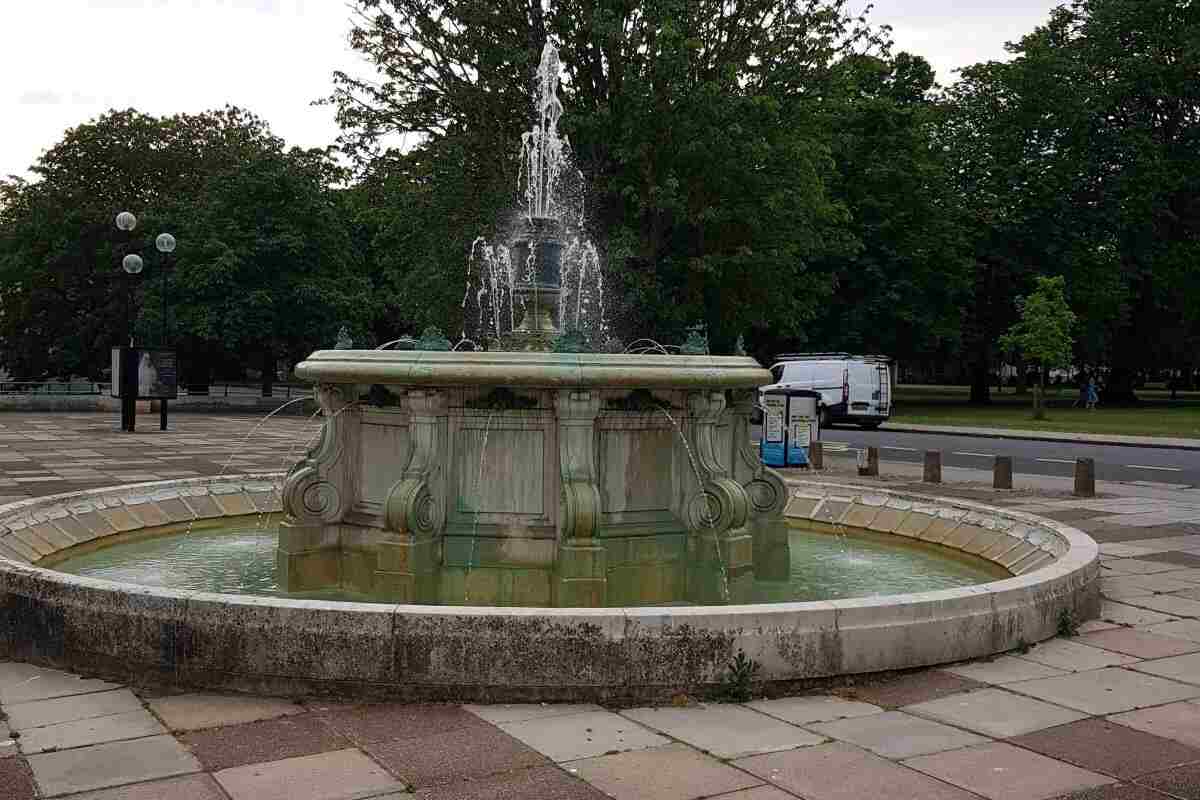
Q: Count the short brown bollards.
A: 5